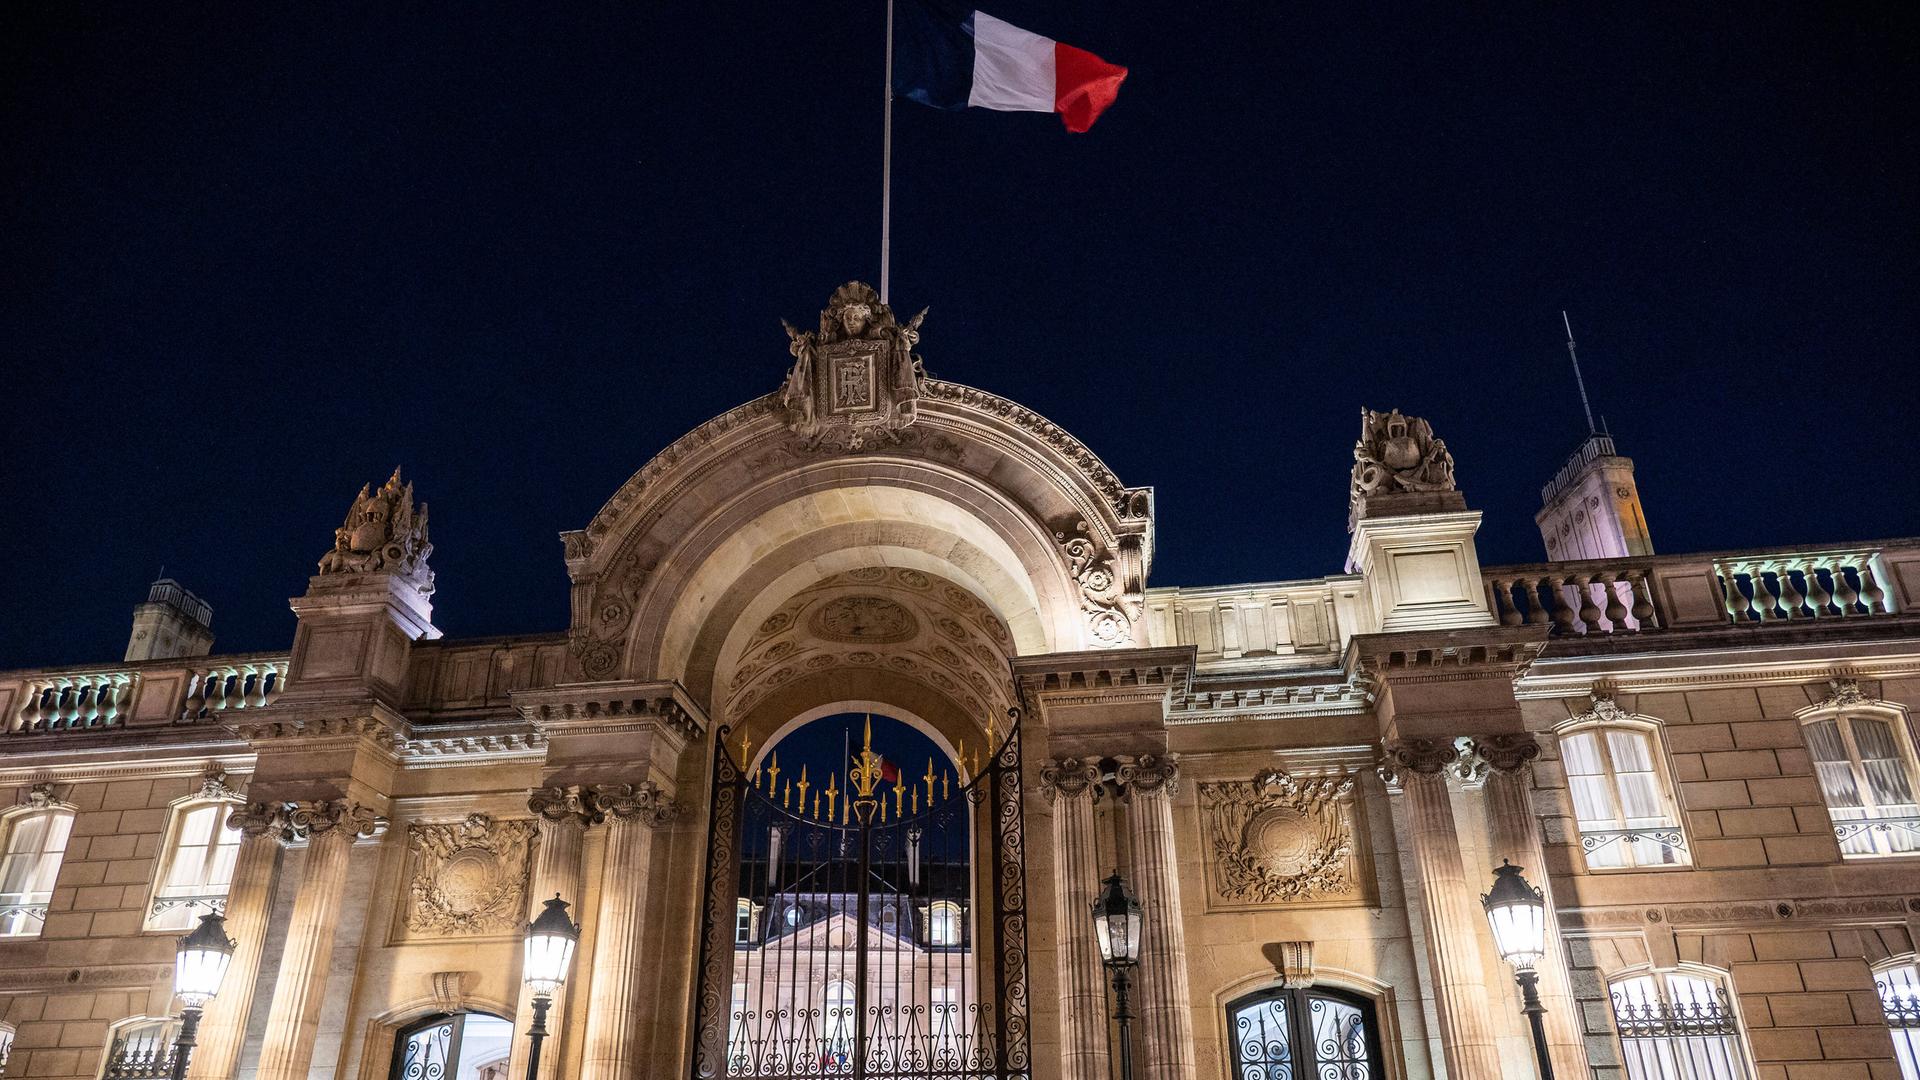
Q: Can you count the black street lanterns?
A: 4